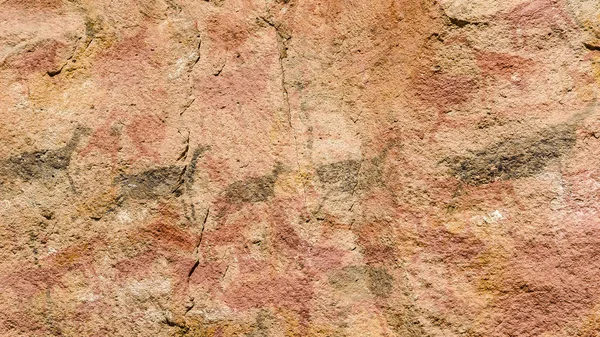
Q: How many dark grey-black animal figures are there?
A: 5